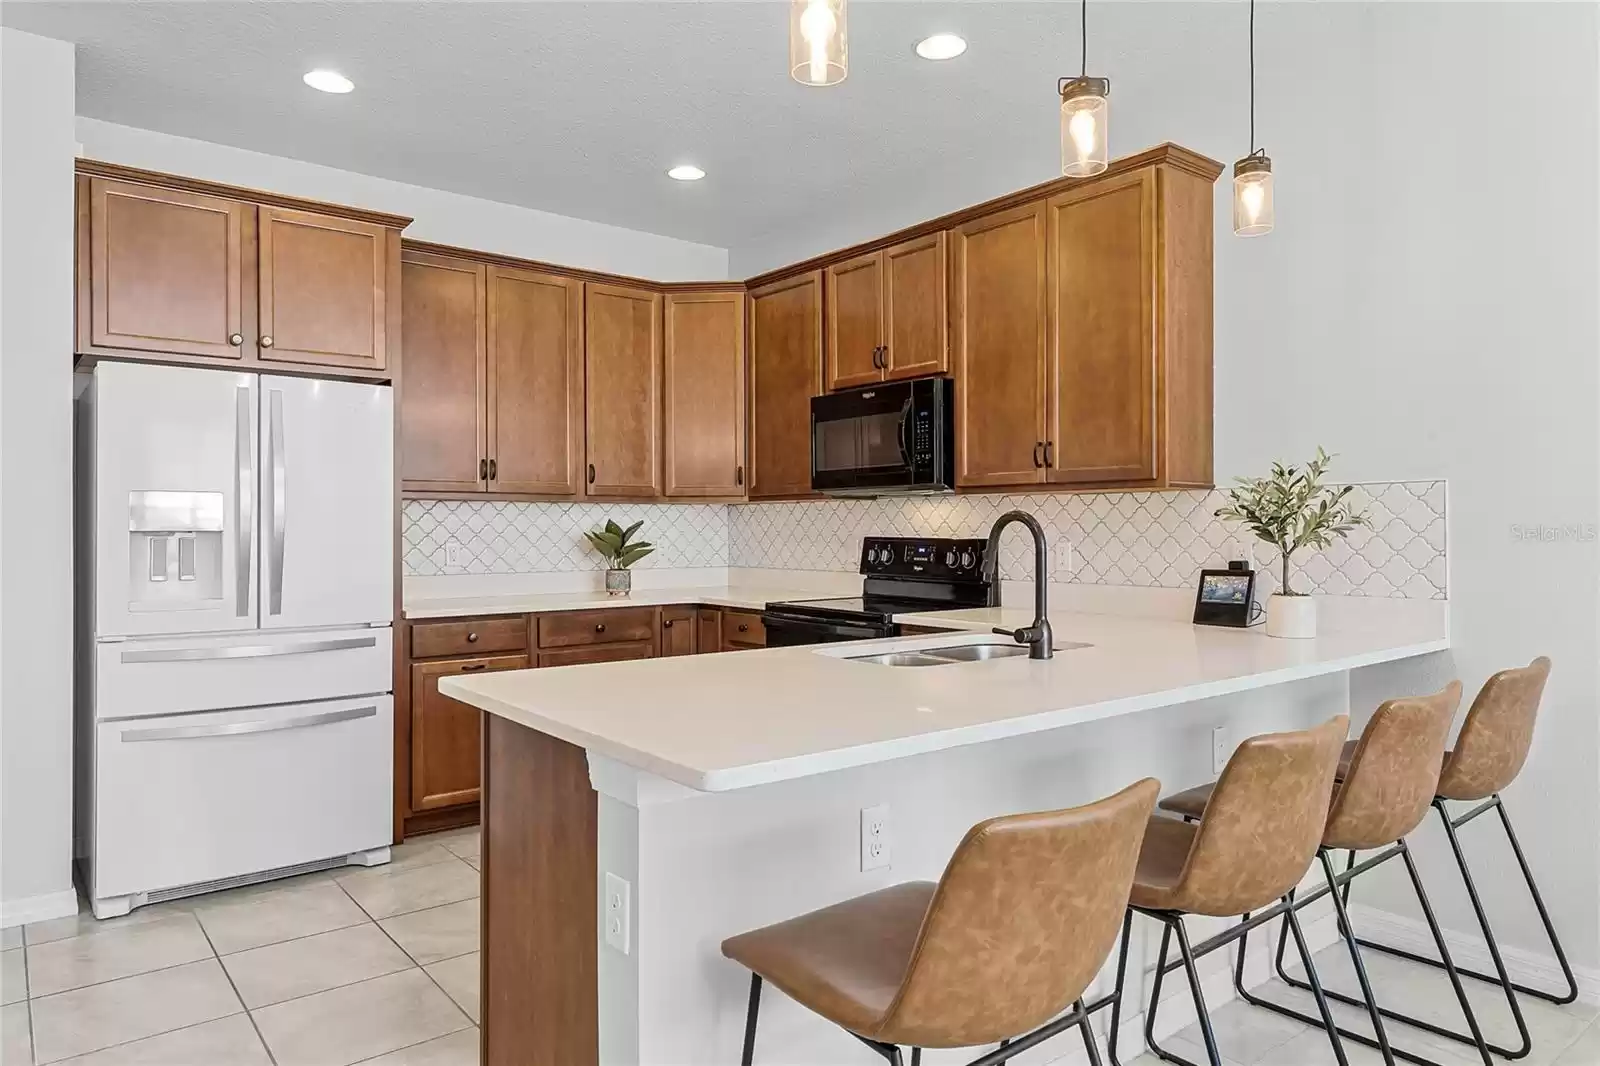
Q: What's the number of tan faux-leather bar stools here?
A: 4